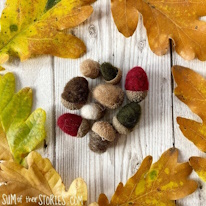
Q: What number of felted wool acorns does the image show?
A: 9